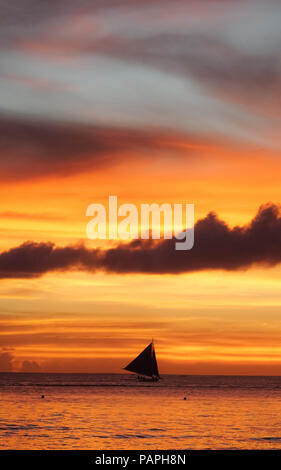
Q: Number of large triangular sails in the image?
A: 1